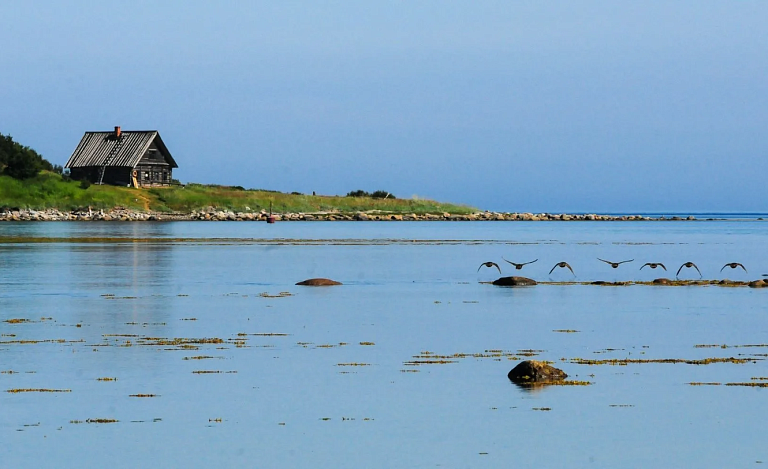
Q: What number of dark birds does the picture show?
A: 7